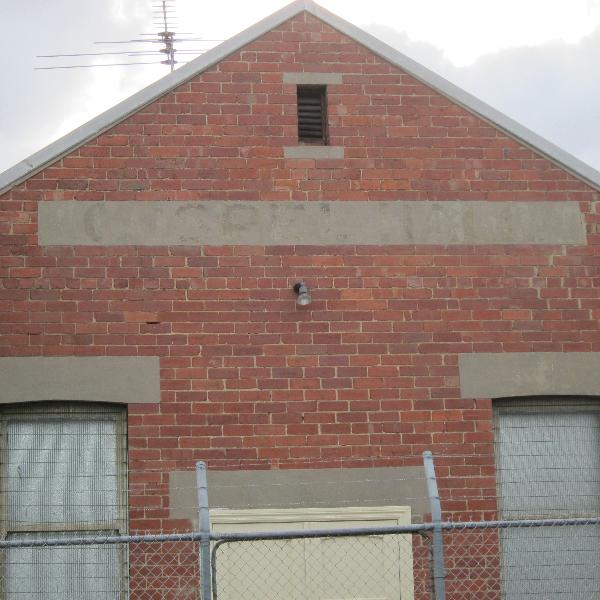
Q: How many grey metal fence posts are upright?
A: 2